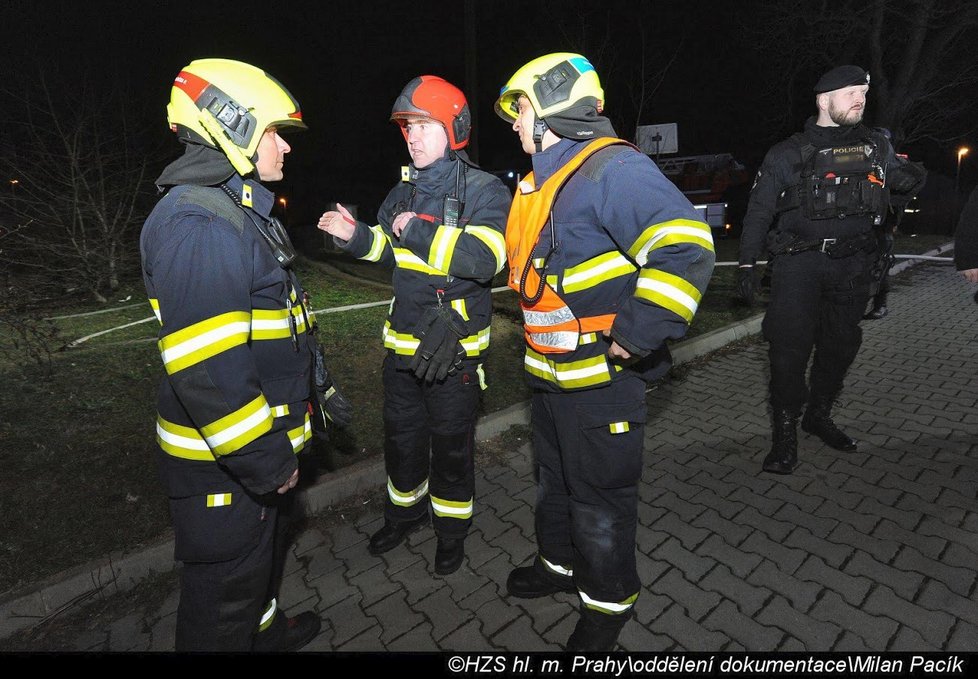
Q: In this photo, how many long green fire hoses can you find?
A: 0